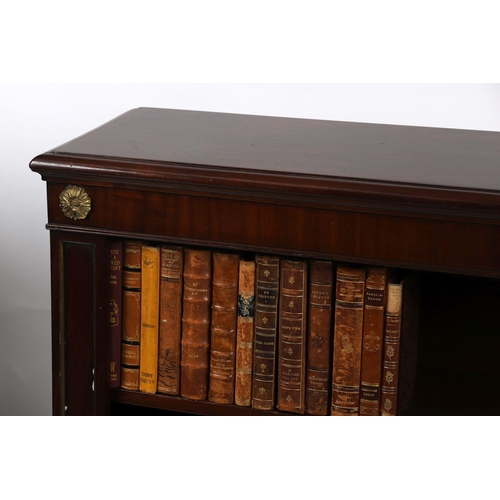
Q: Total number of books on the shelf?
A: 13